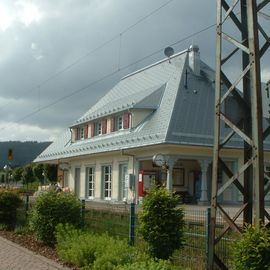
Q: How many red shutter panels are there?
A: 6